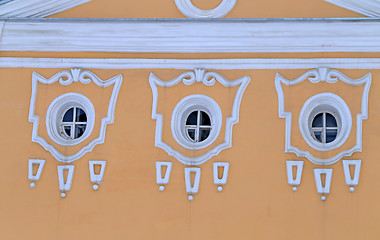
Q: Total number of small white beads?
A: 9